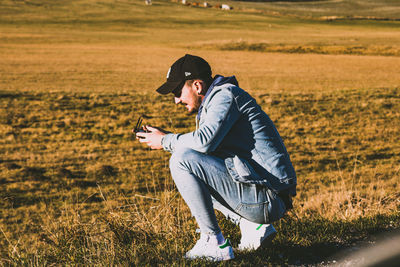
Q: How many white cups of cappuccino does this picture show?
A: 0